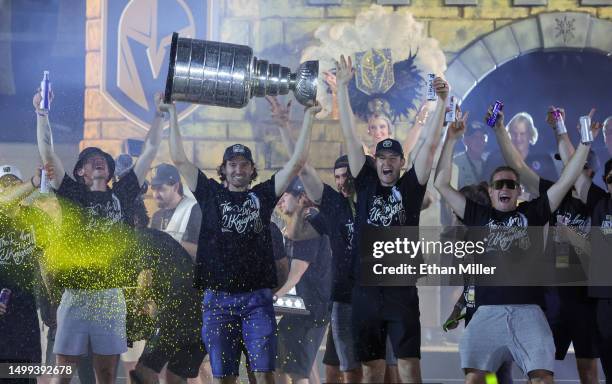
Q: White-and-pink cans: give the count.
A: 1